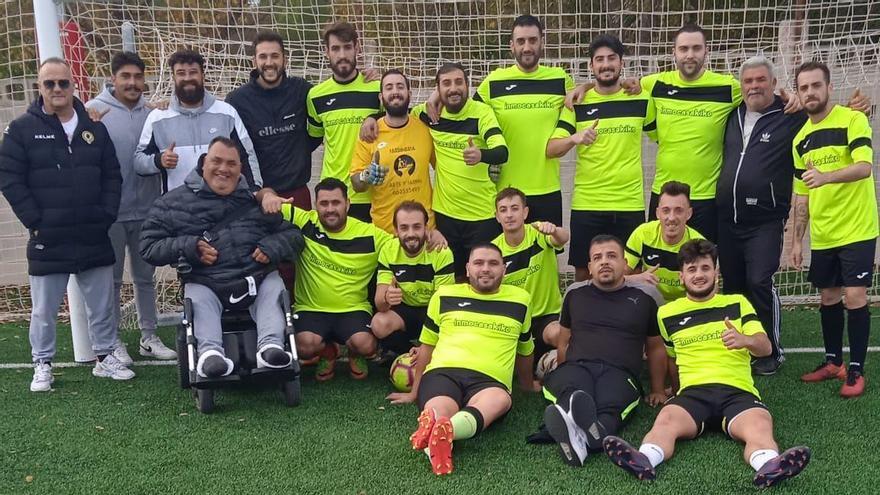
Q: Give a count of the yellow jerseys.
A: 13